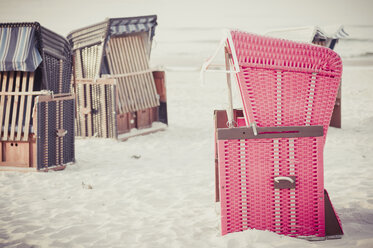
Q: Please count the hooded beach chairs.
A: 4